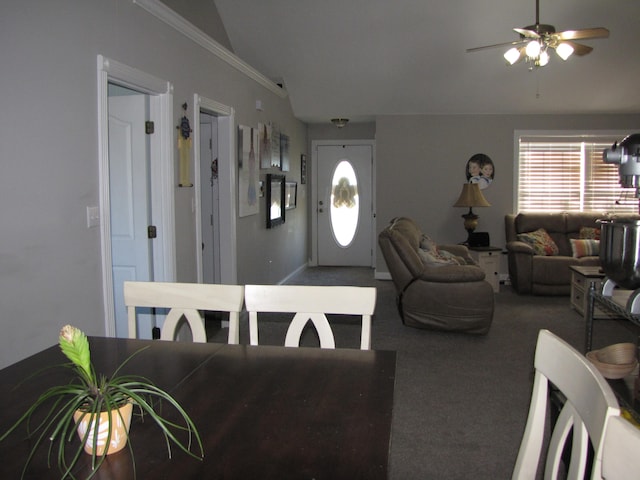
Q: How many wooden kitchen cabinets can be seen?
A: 0